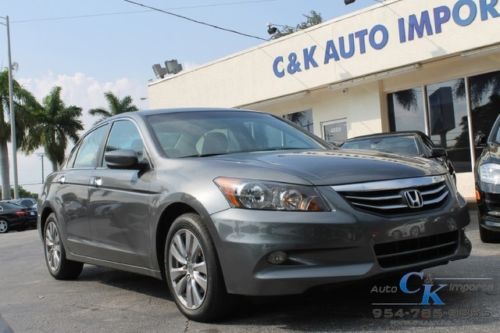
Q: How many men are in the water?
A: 0